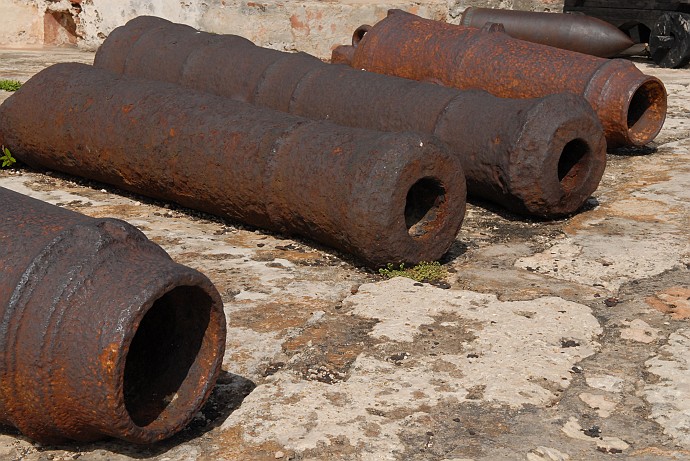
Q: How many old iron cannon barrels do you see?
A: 4